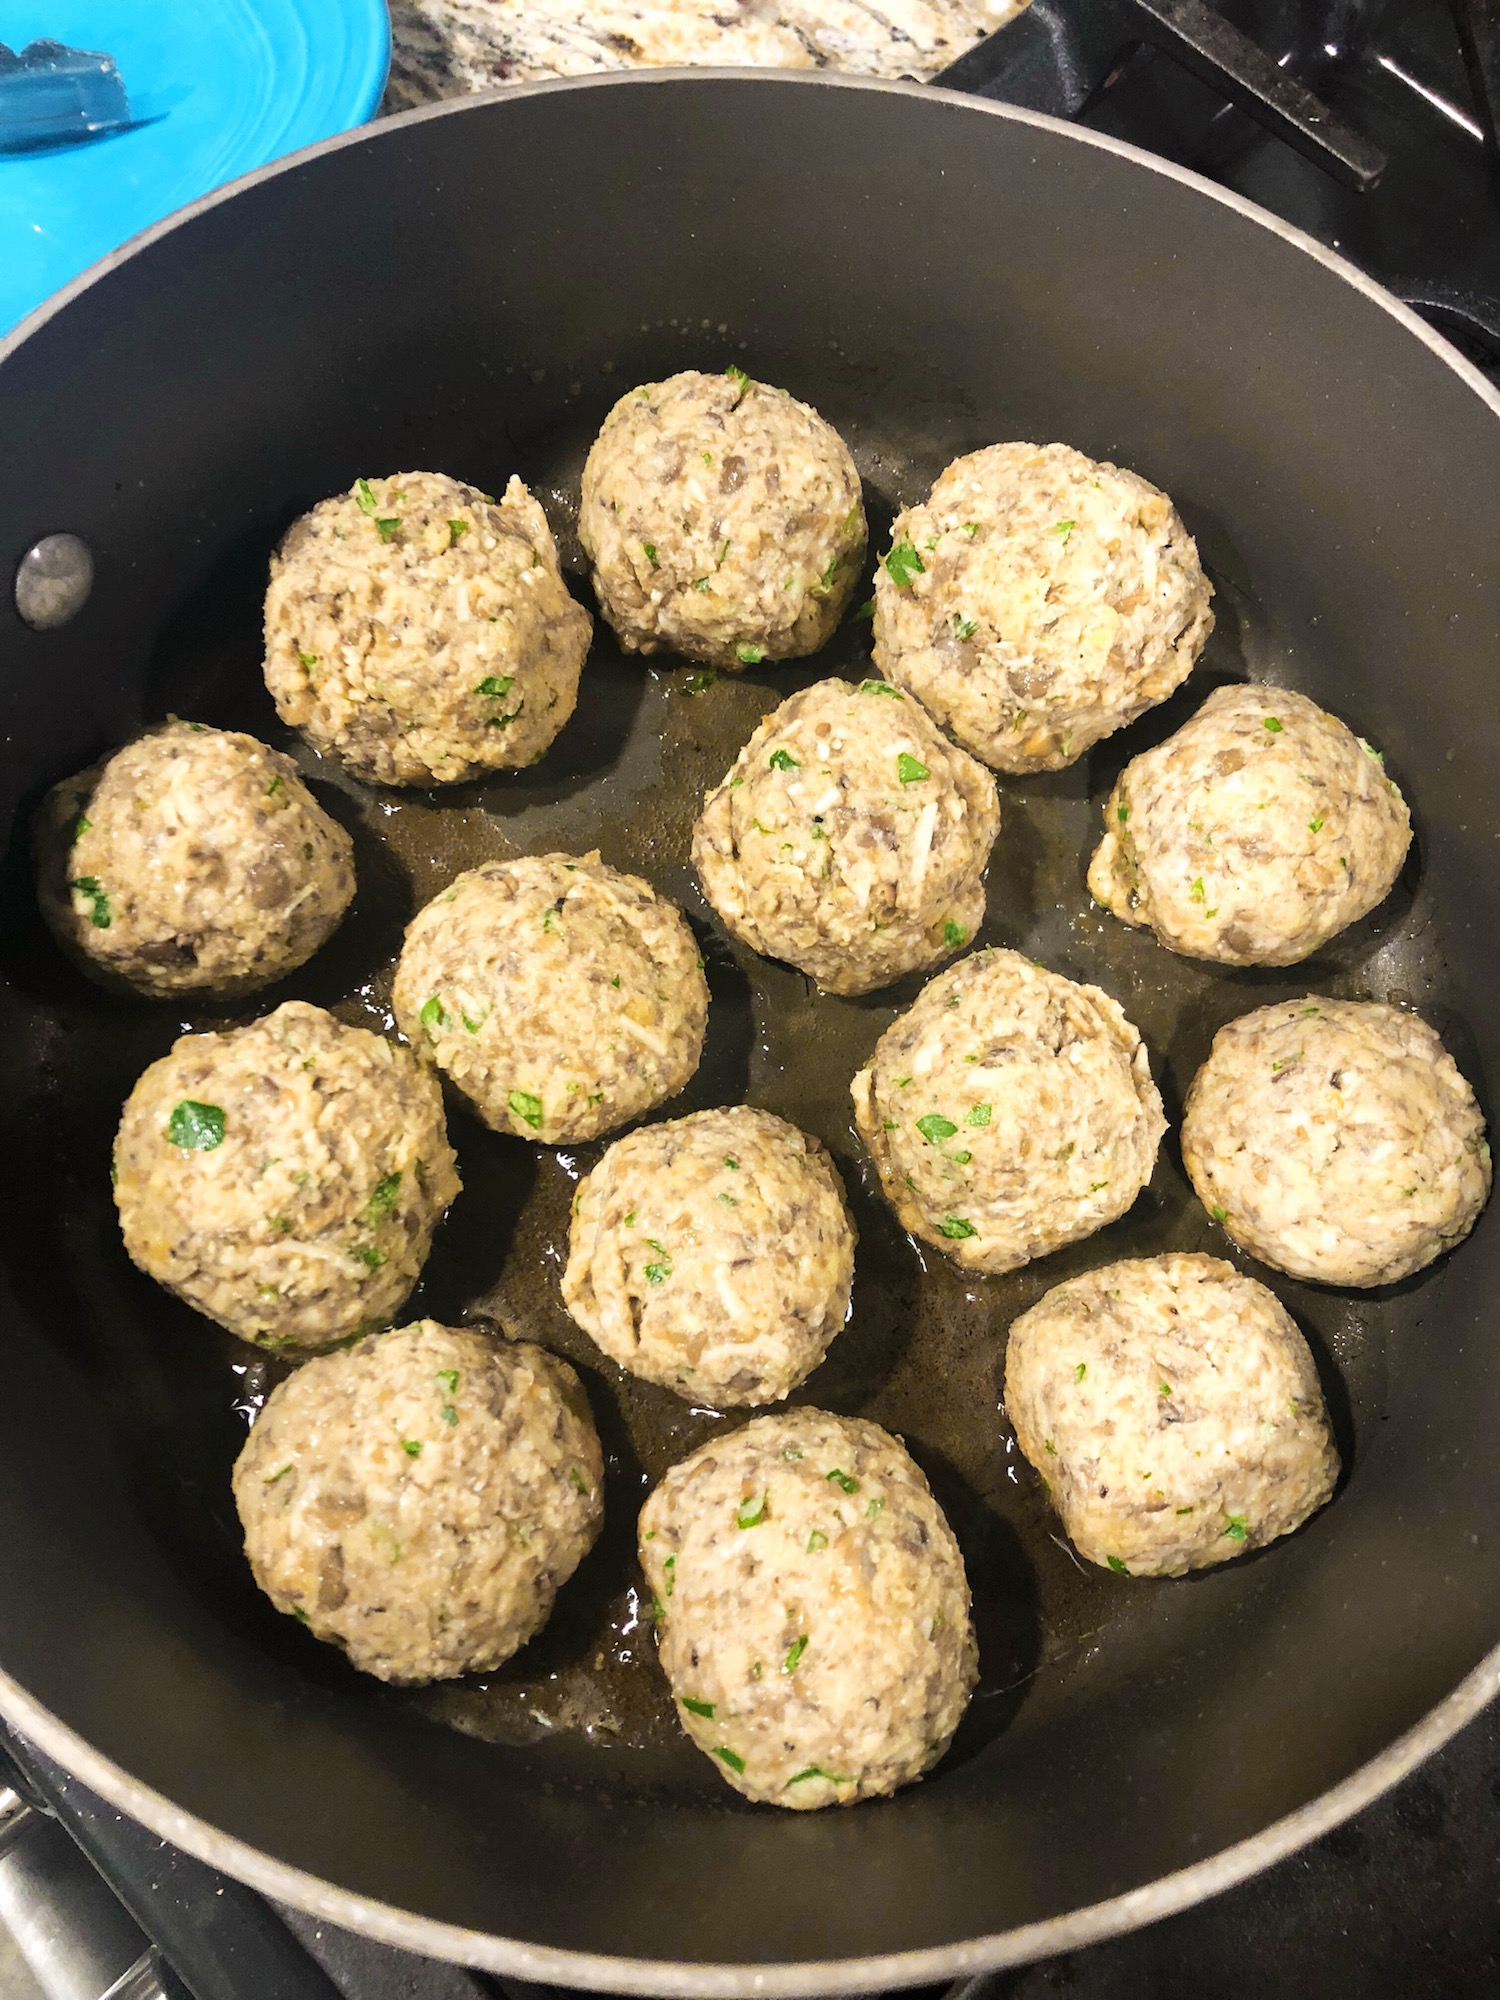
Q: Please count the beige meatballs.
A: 14